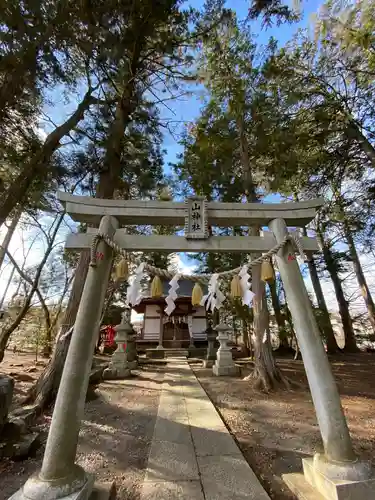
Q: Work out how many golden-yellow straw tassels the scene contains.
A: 5